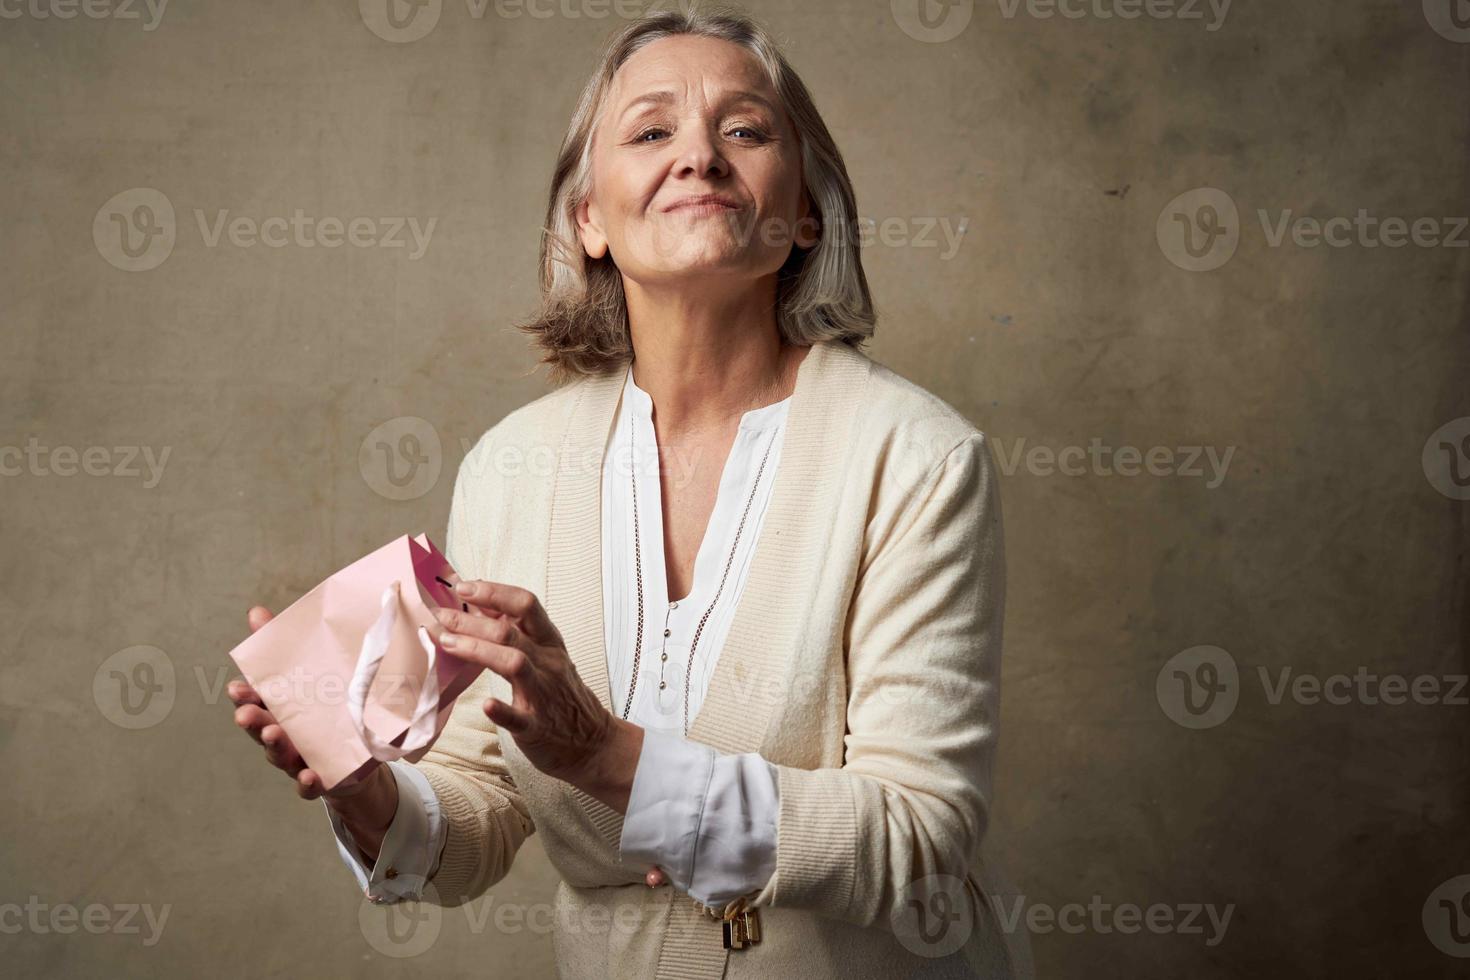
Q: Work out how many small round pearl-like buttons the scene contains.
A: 4